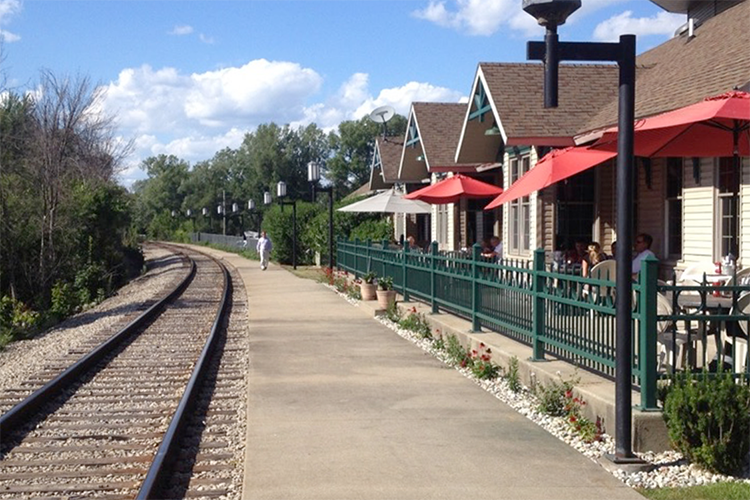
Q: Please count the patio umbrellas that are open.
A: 4